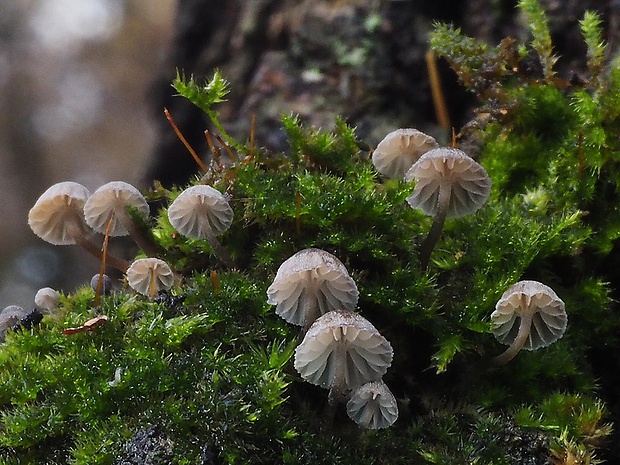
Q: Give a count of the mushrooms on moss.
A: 13